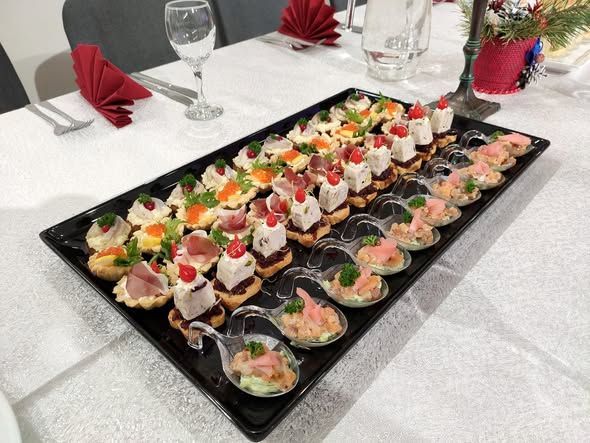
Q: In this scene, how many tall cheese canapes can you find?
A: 10